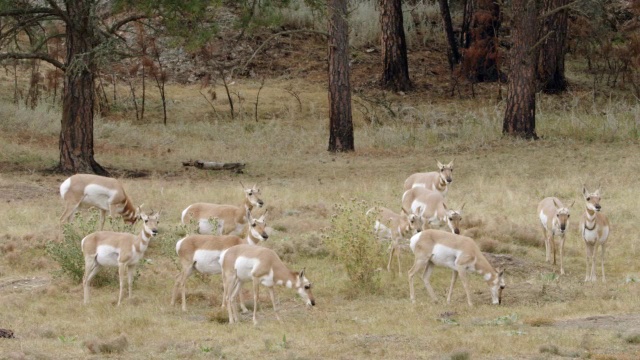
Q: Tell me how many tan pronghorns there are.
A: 11